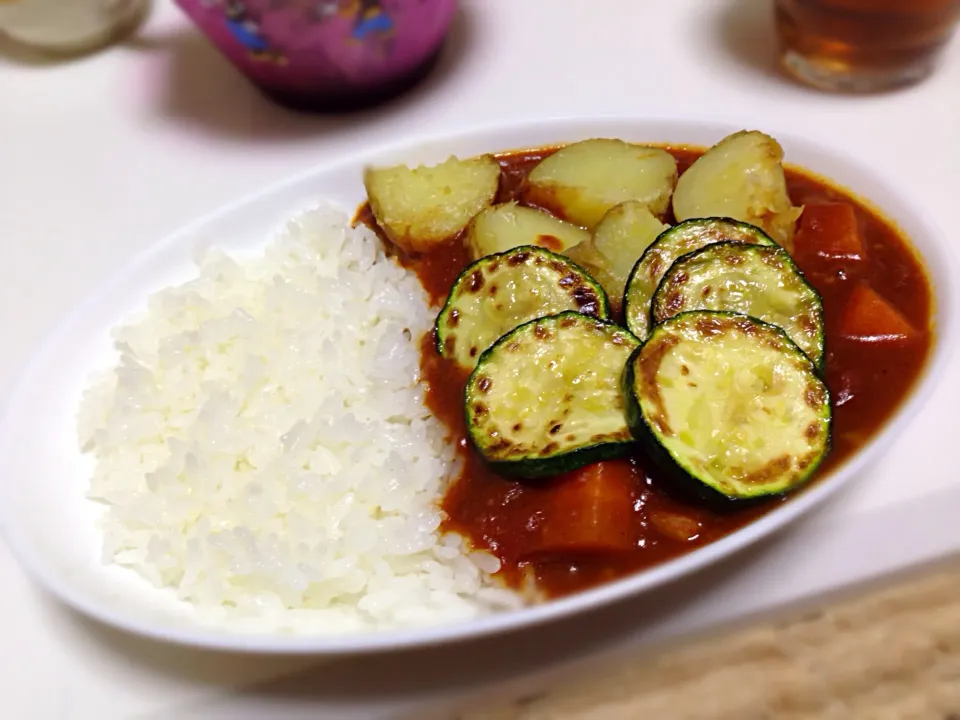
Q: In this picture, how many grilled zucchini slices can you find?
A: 5